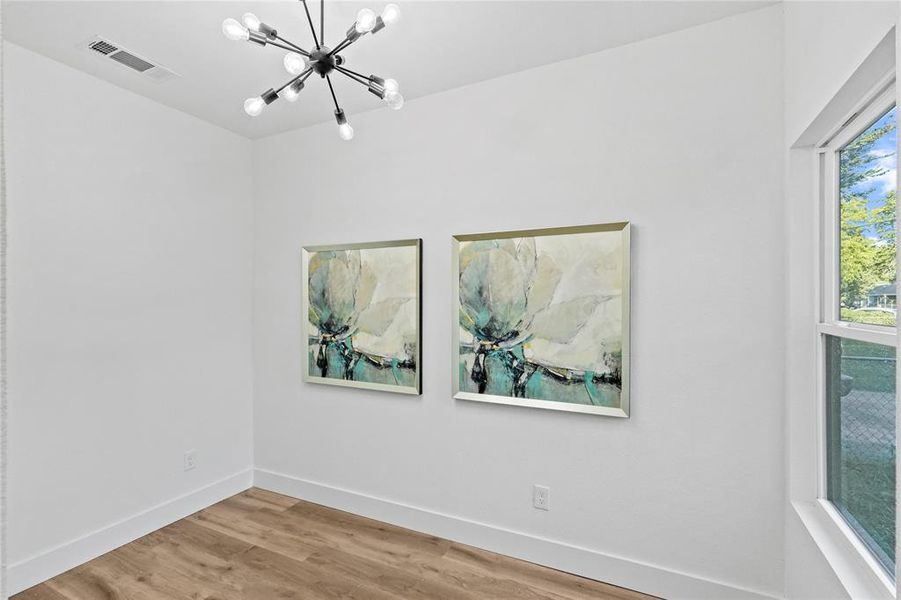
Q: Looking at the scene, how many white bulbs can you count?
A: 10